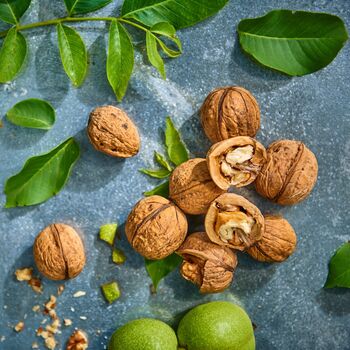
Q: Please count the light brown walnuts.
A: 10